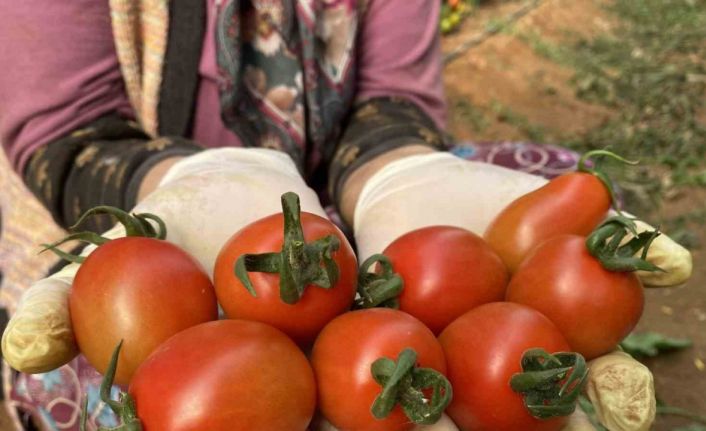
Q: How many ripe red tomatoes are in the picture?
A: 8